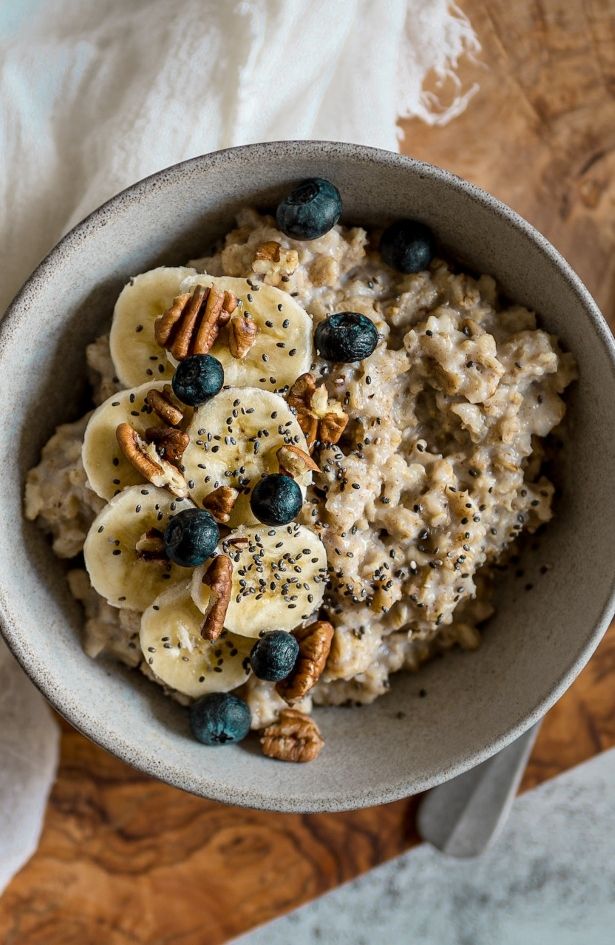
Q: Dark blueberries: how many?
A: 8